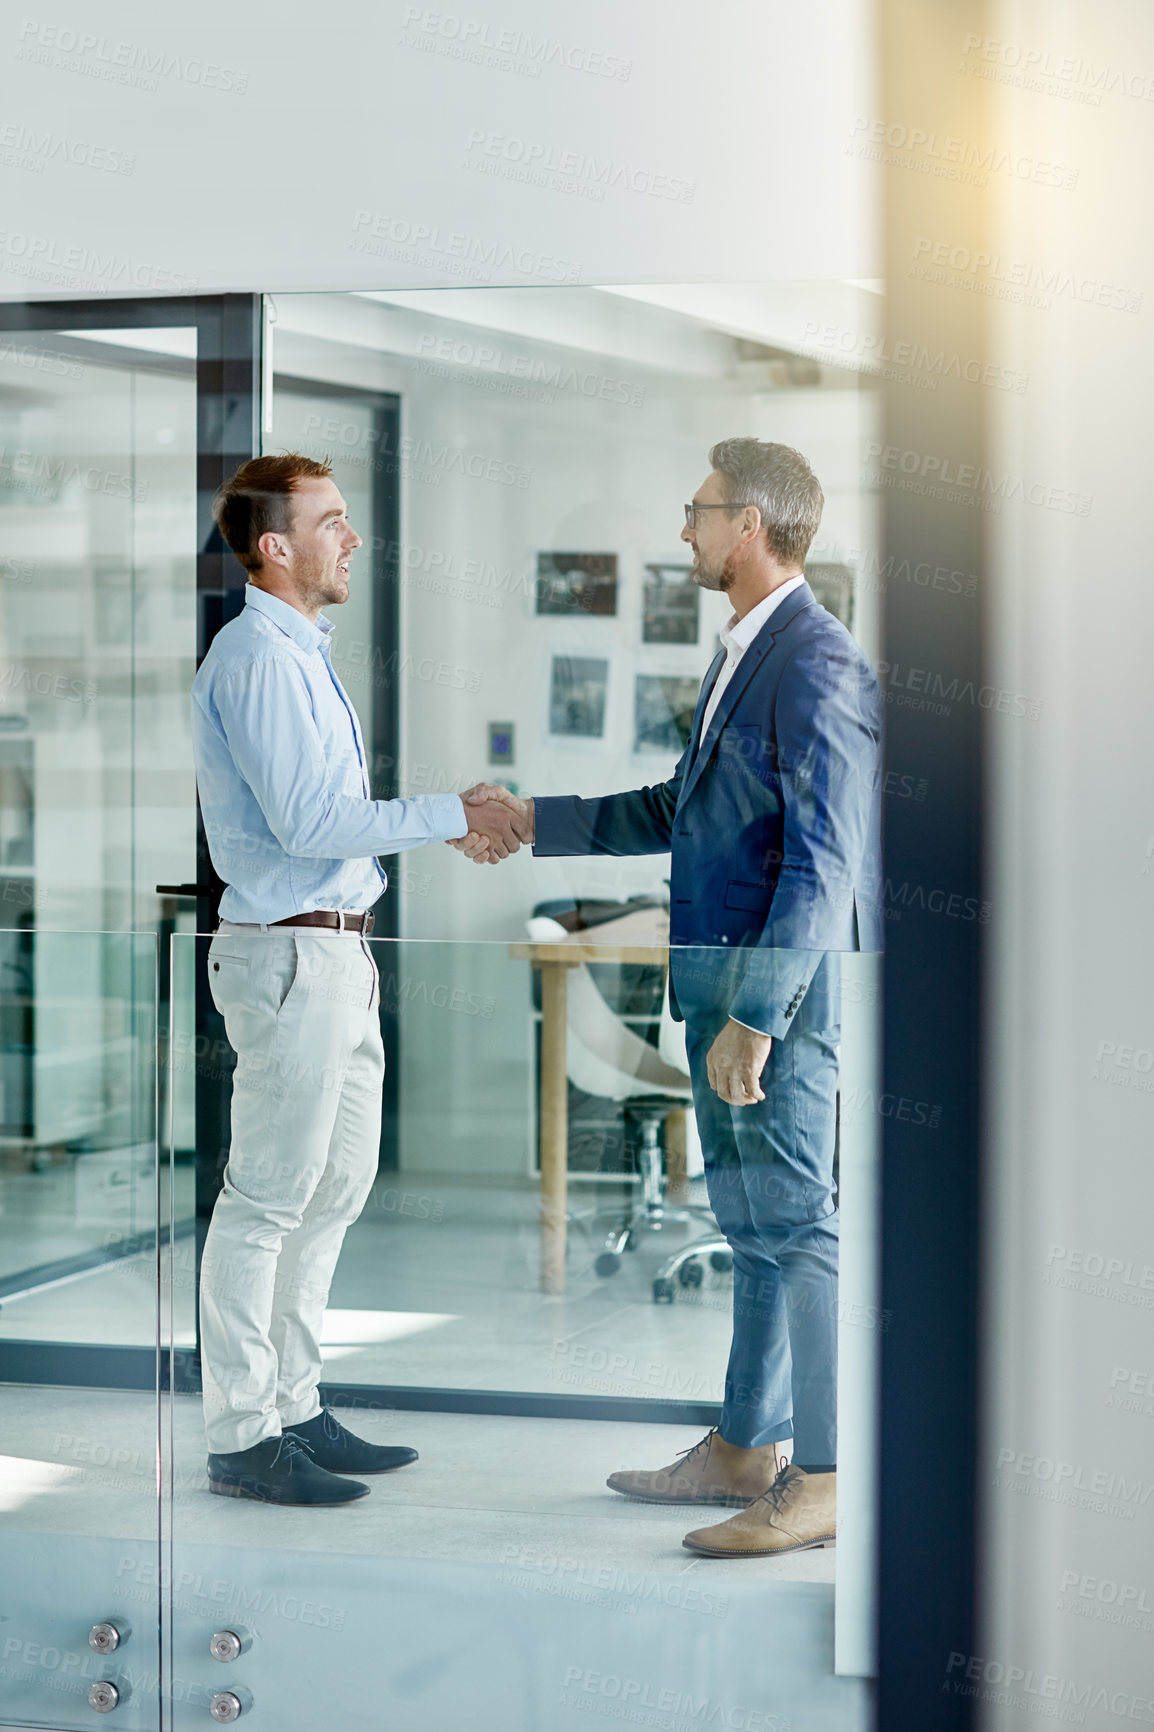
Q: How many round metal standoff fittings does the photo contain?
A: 4